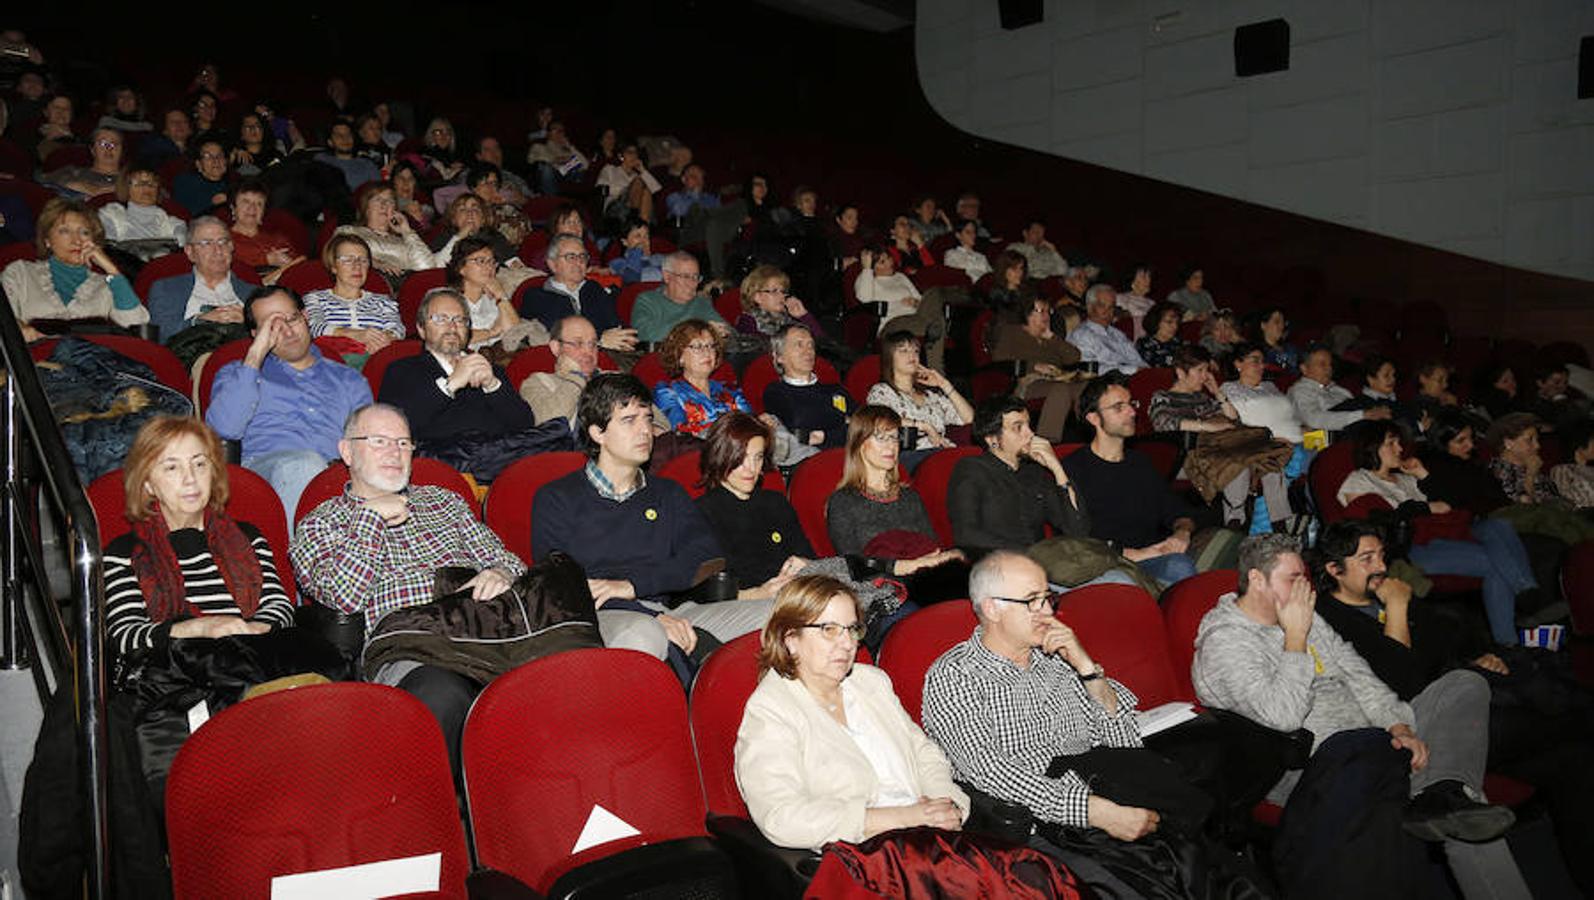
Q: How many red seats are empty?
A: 3